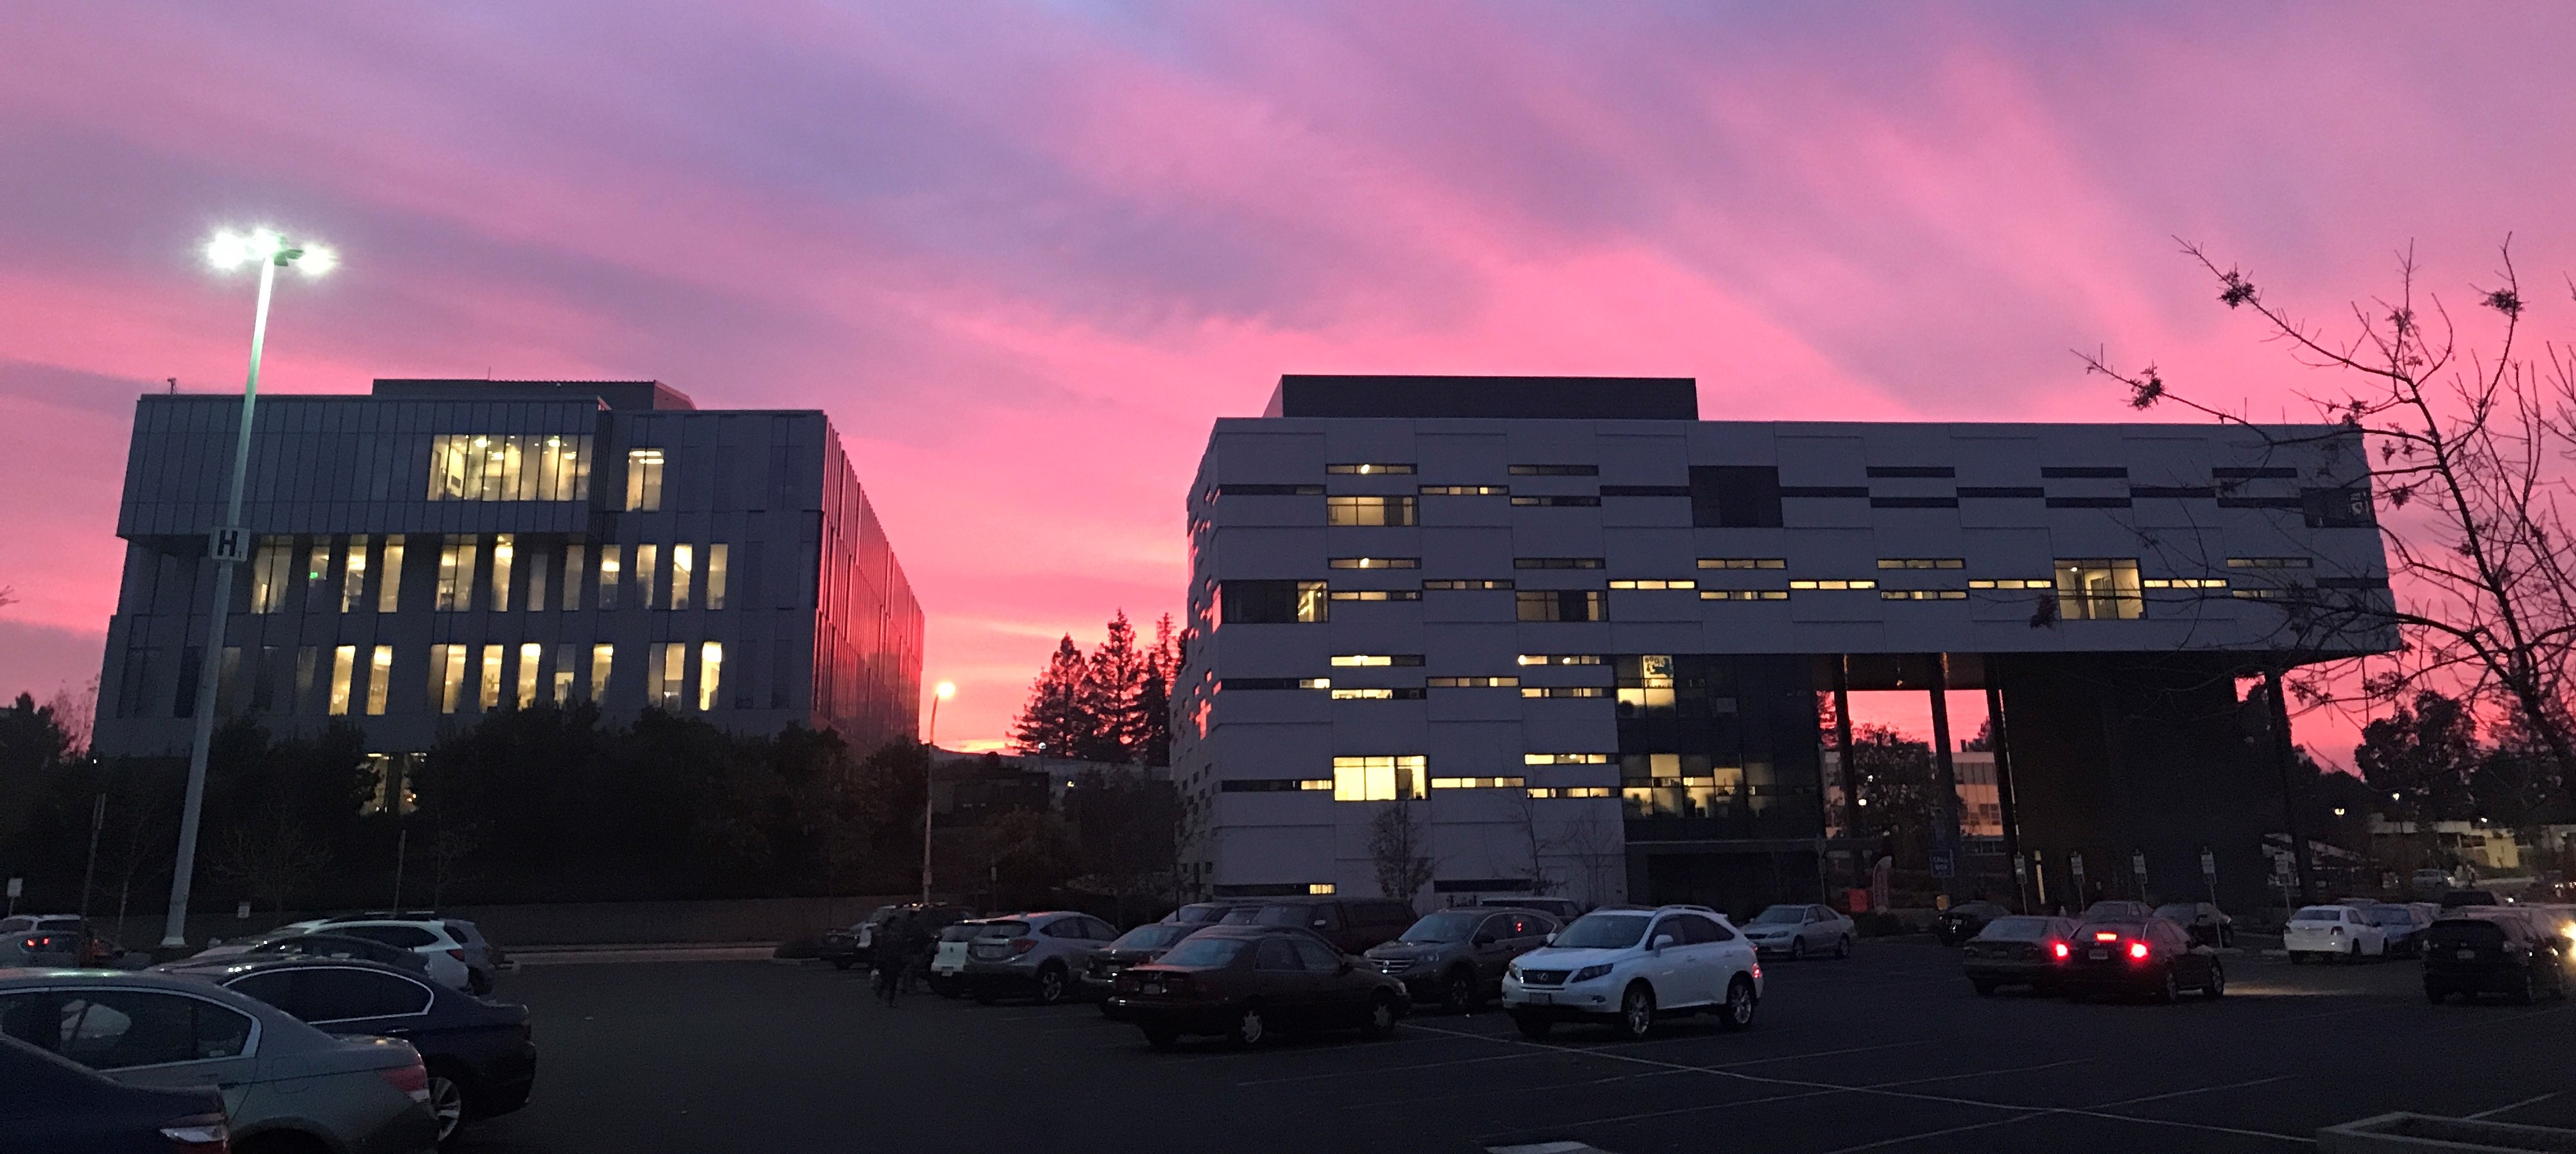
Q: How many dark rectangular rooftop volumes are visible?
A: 2